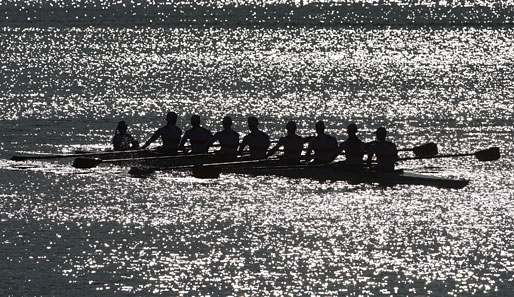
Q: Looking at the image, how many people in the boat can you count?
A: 9